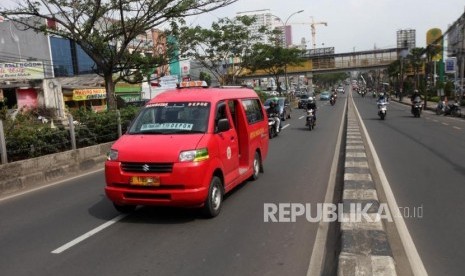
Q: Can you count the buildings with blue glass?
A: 1